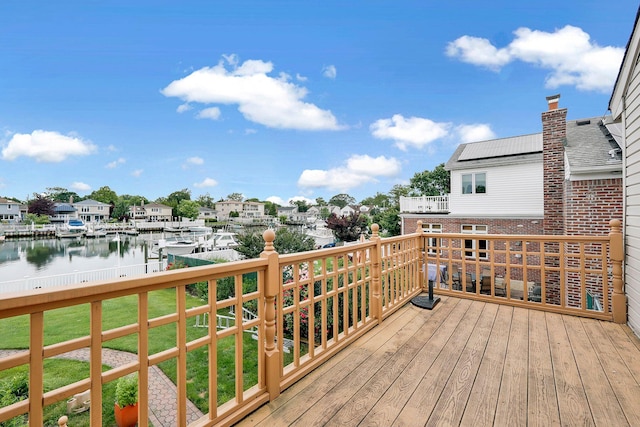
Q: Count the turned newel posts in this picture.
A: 4